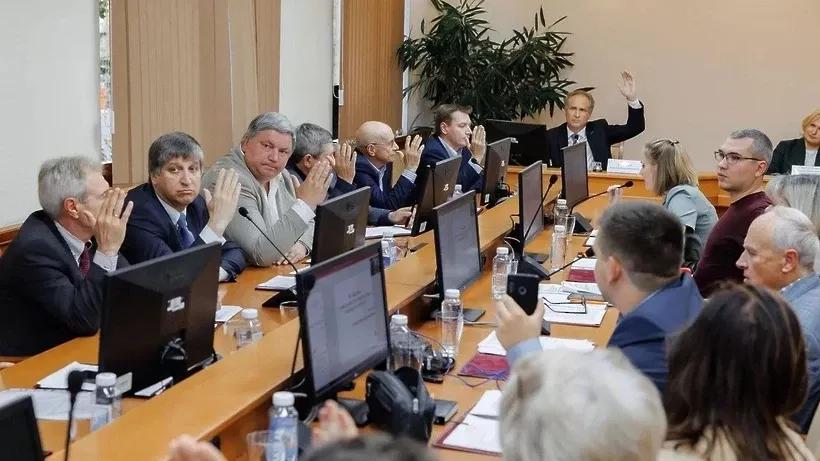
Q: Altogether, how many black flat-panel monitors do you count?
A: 10